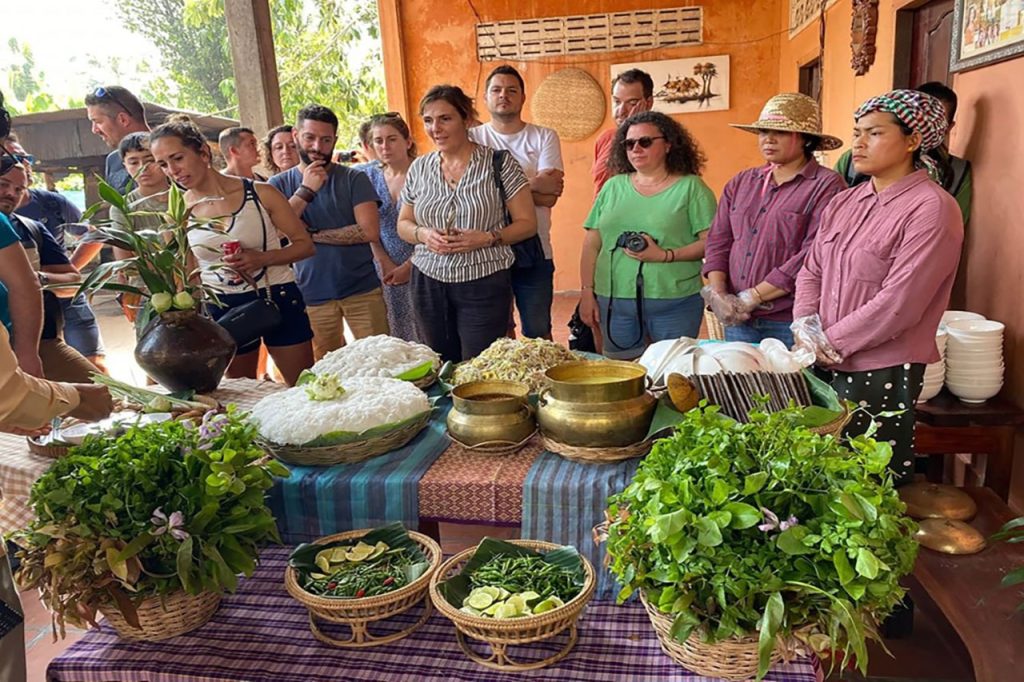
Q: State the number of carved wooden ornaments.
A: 1